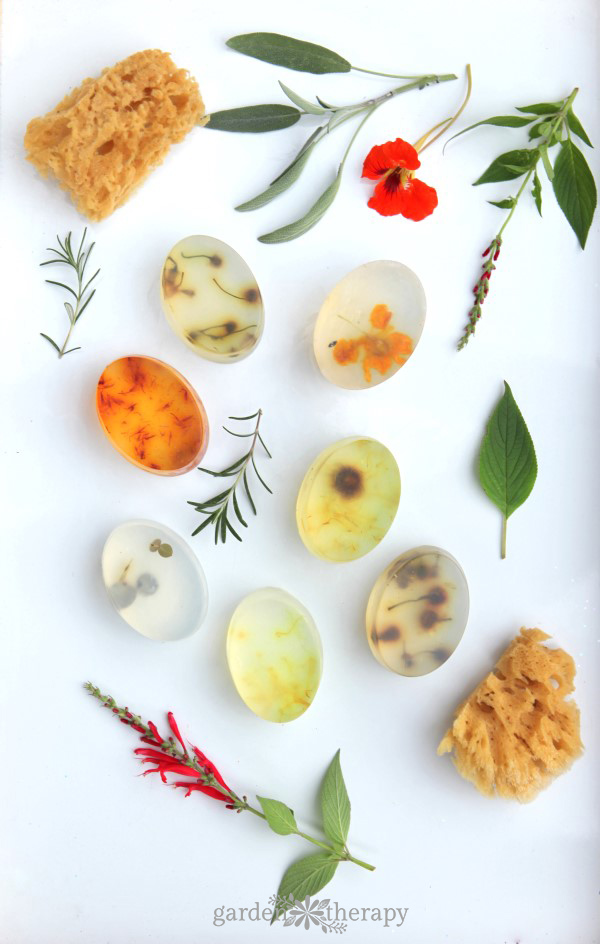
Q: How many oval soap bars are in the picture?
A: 7